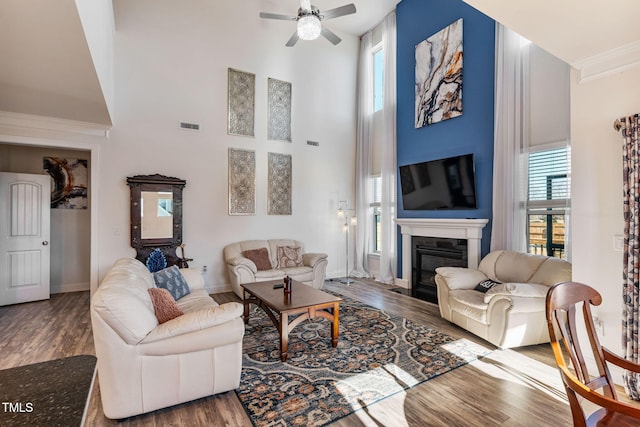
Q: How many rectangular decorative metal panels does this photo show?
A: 4